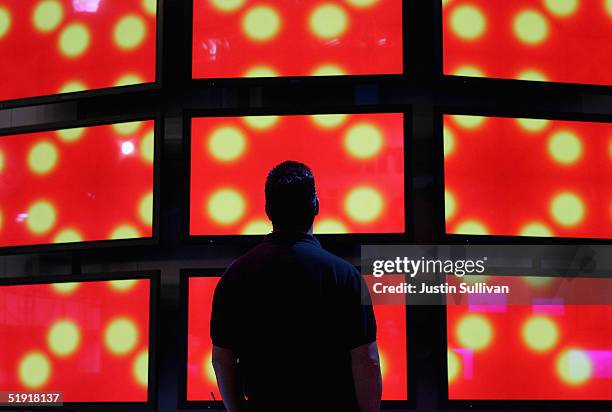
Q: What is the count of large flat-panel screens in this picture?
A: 9